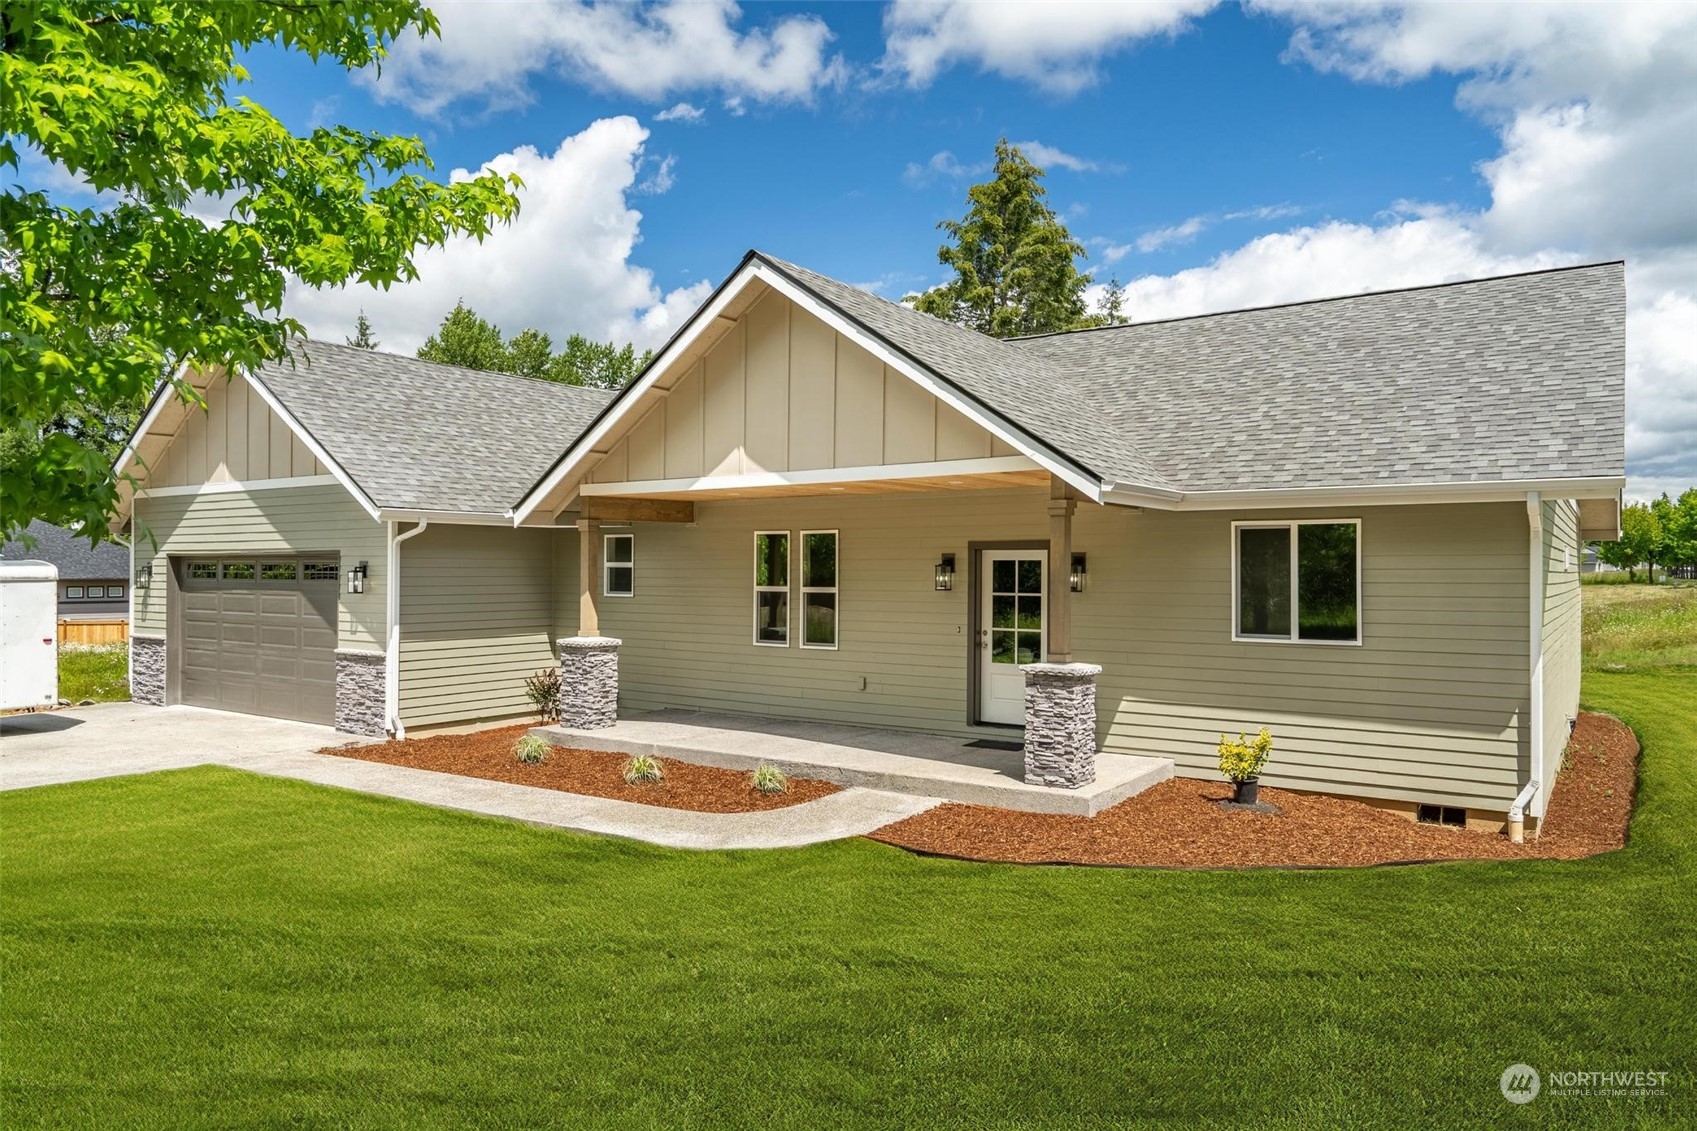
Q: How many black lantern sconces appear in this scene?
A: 4